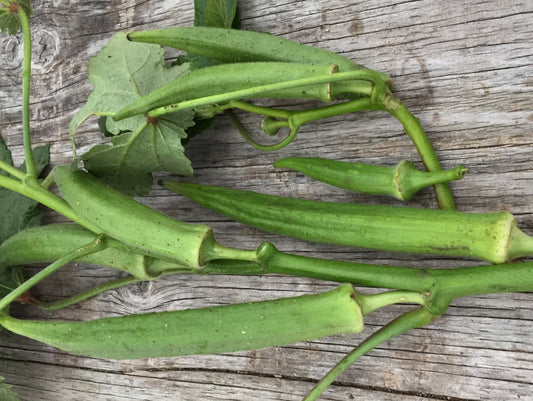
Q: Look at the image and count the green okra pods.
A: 7